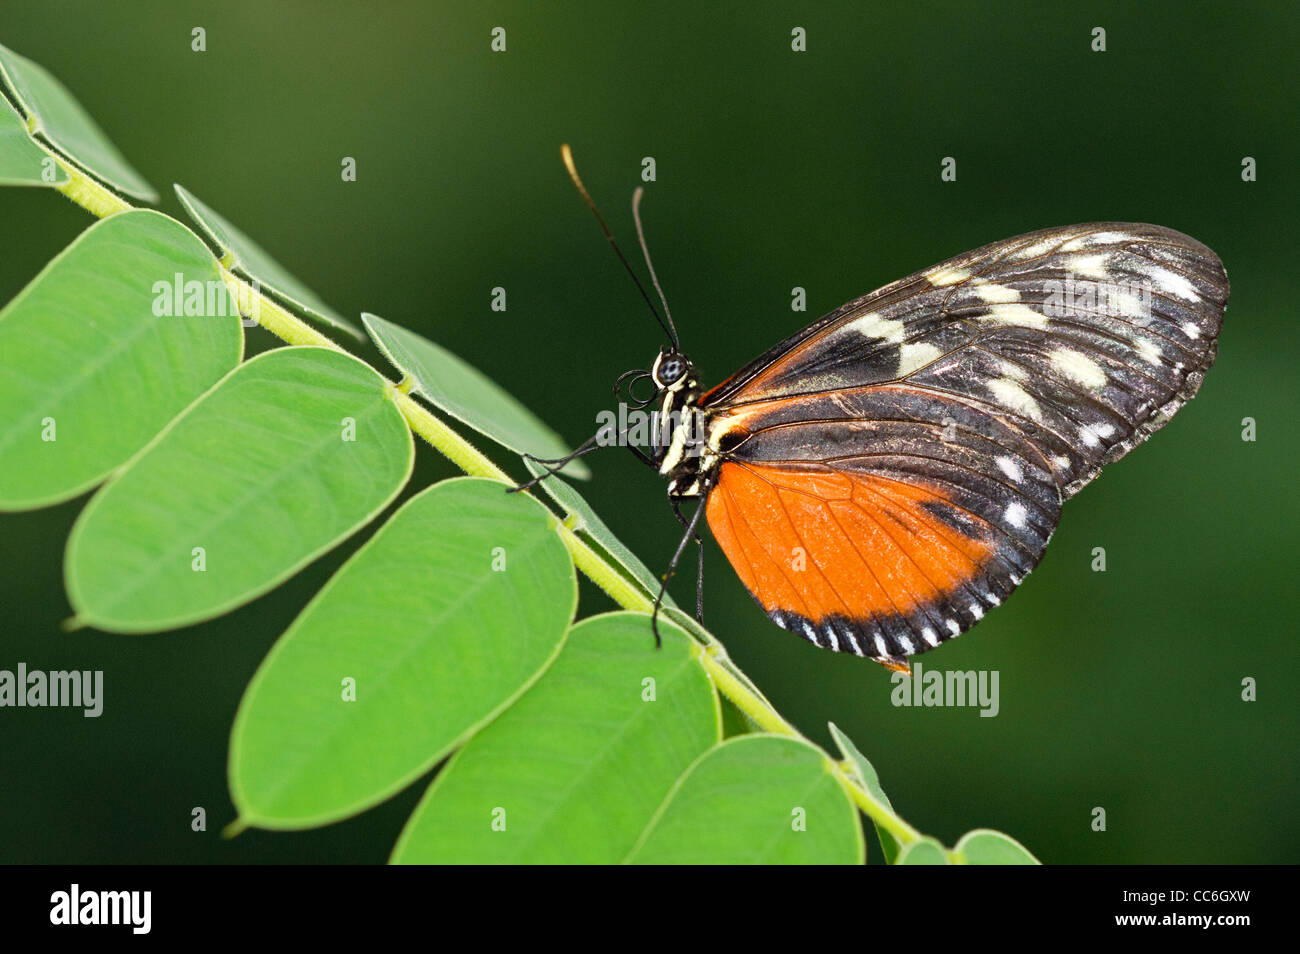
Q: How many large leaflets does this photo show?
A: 5